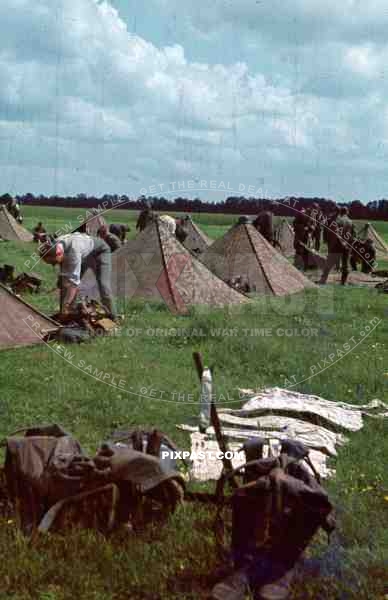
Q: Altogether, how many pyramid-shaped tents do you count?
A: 8